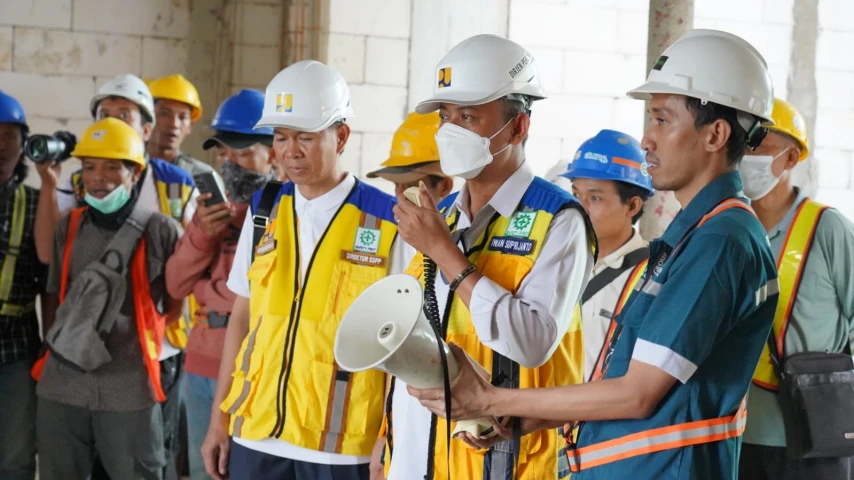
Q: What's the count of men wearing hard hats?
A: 11